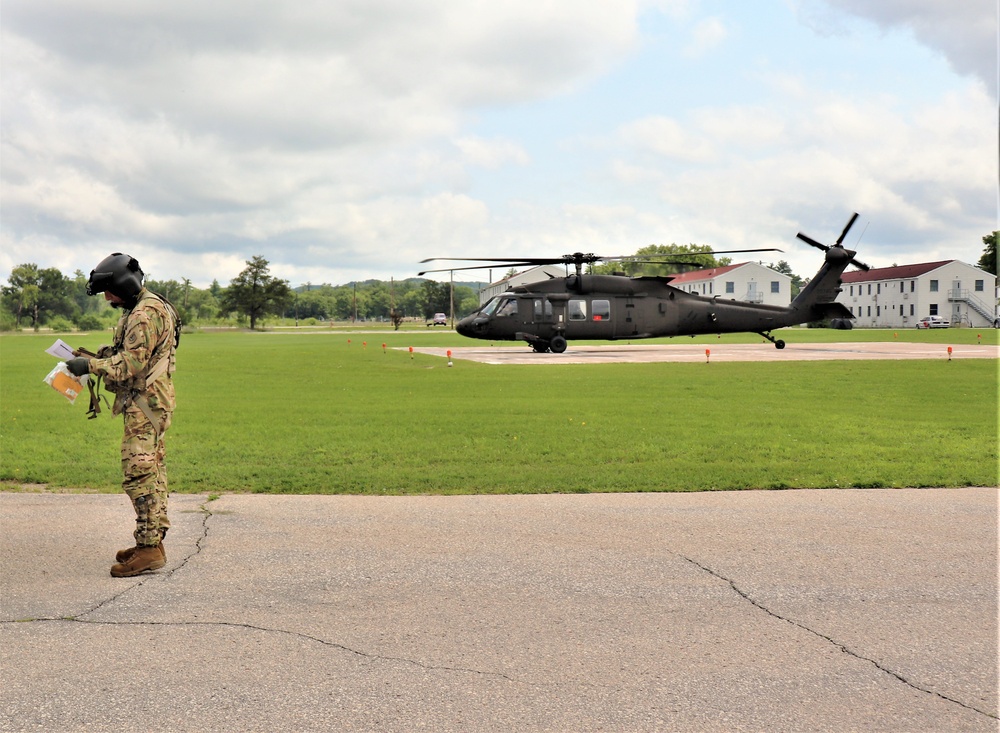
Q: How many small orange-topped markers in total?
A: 9